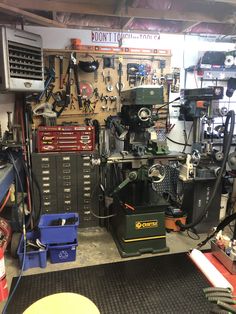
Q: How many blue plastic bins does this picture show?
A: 3